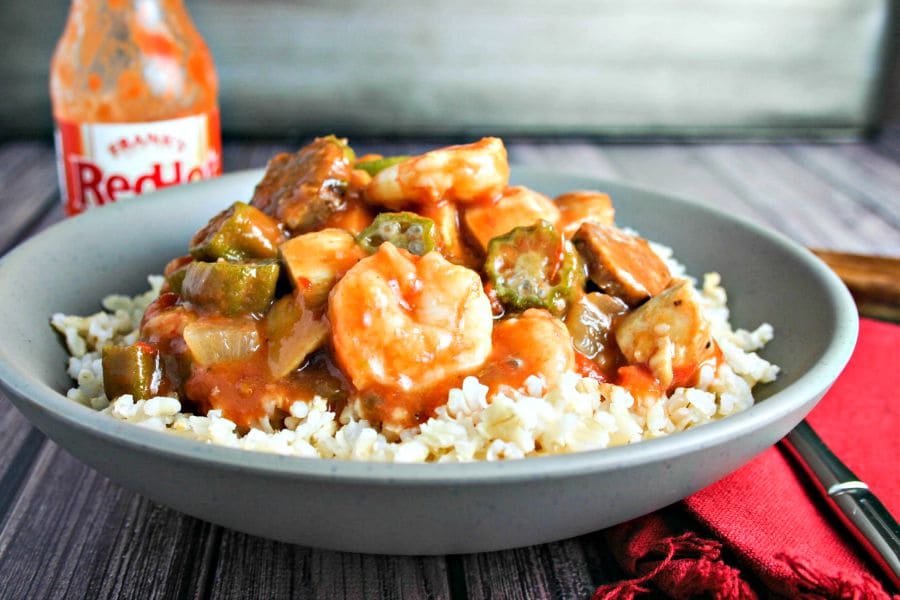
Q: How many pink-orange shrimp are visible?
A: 3